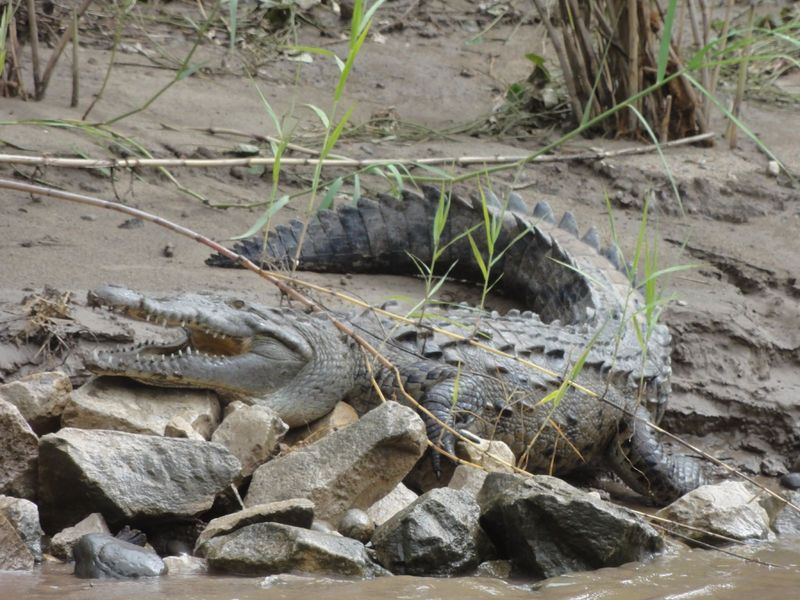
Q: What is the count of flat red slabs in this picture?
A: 0